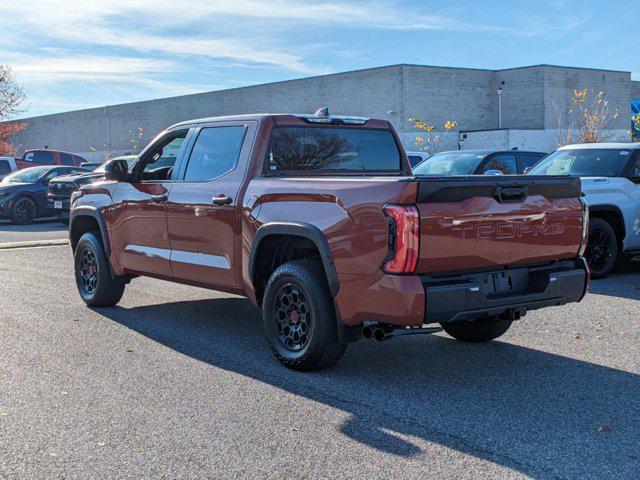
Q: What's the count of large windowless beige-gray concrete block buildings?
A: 1